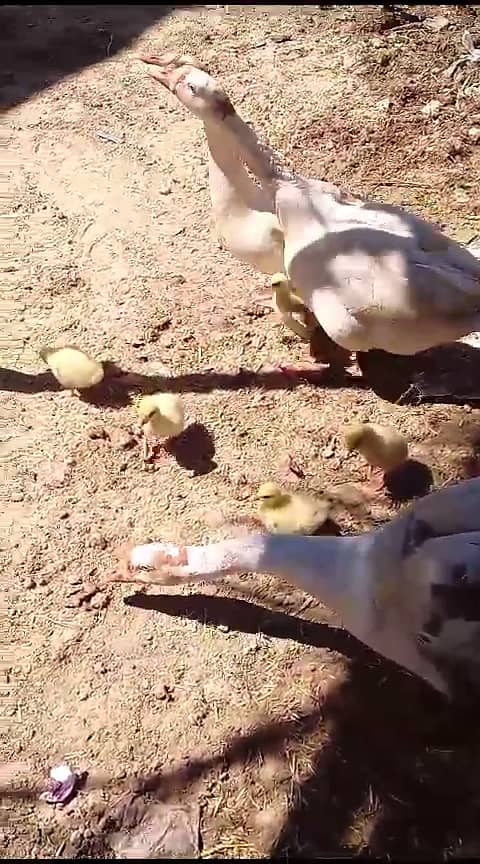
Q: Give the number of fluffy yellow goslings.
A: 5